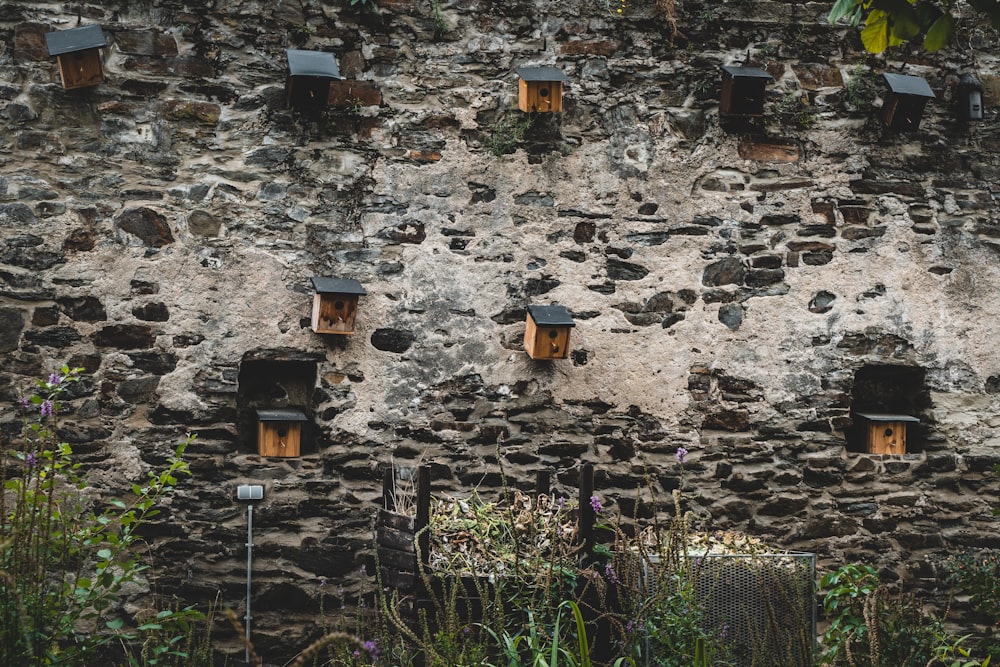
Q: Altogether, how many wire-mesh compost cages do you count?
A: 1